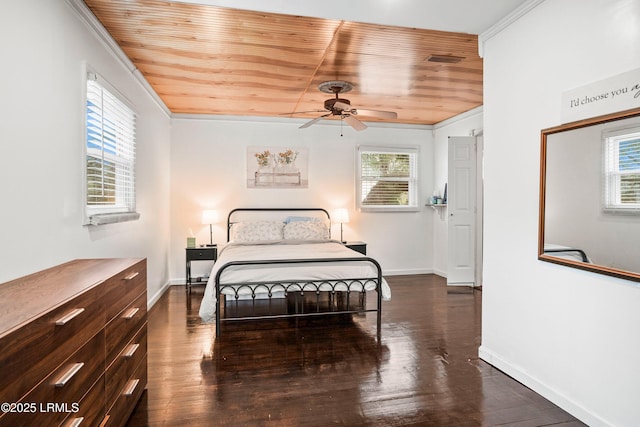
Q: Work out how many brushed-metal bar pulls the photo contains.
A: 7